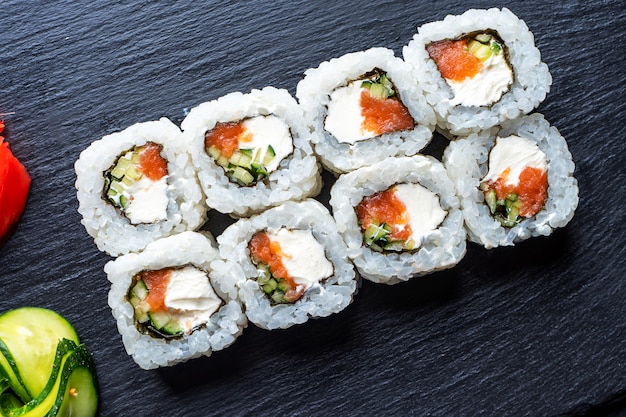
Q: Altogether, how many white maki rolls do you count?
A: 8